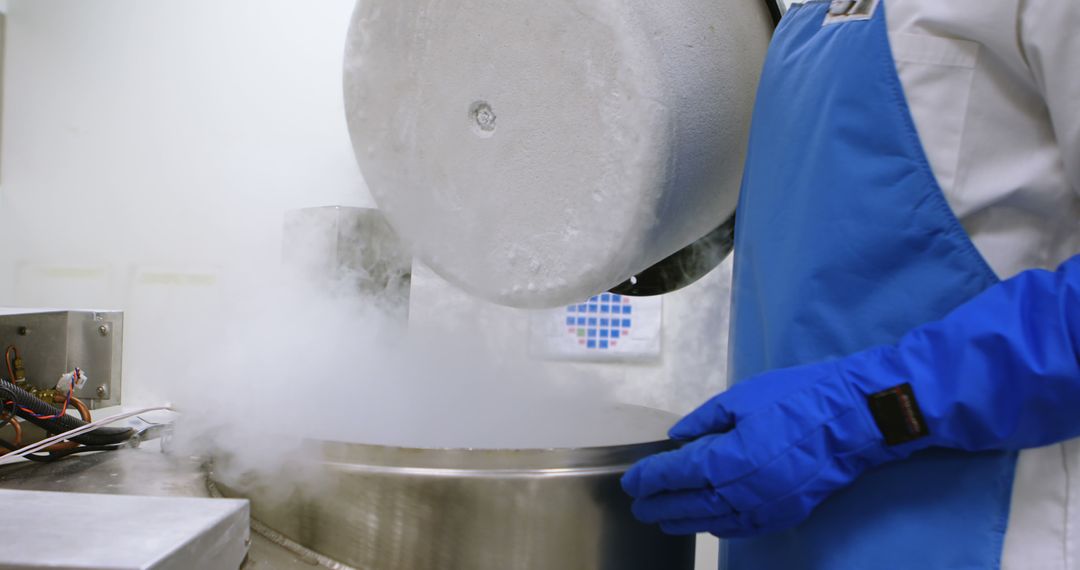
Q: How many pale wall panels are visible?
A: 2